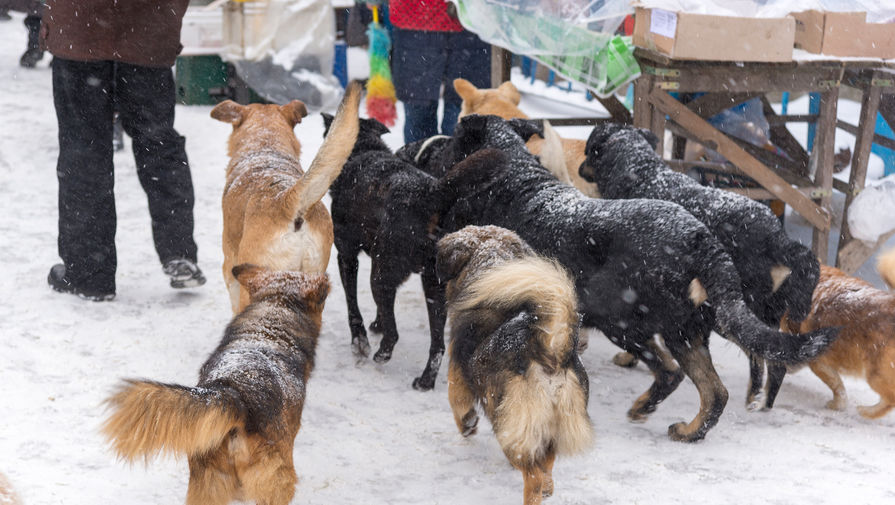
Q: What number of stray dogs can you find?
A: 9